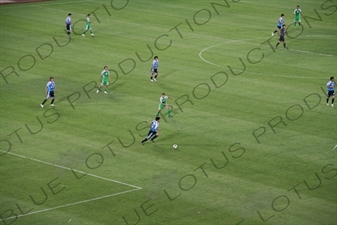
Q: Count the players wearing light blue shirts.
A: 6